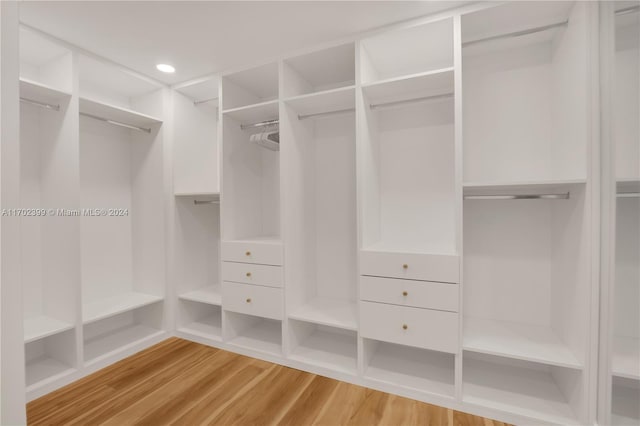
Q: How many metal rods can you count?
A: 11